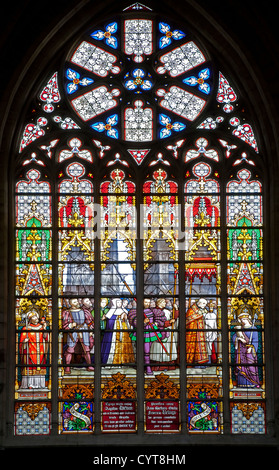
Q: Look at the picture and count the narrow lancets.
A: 6